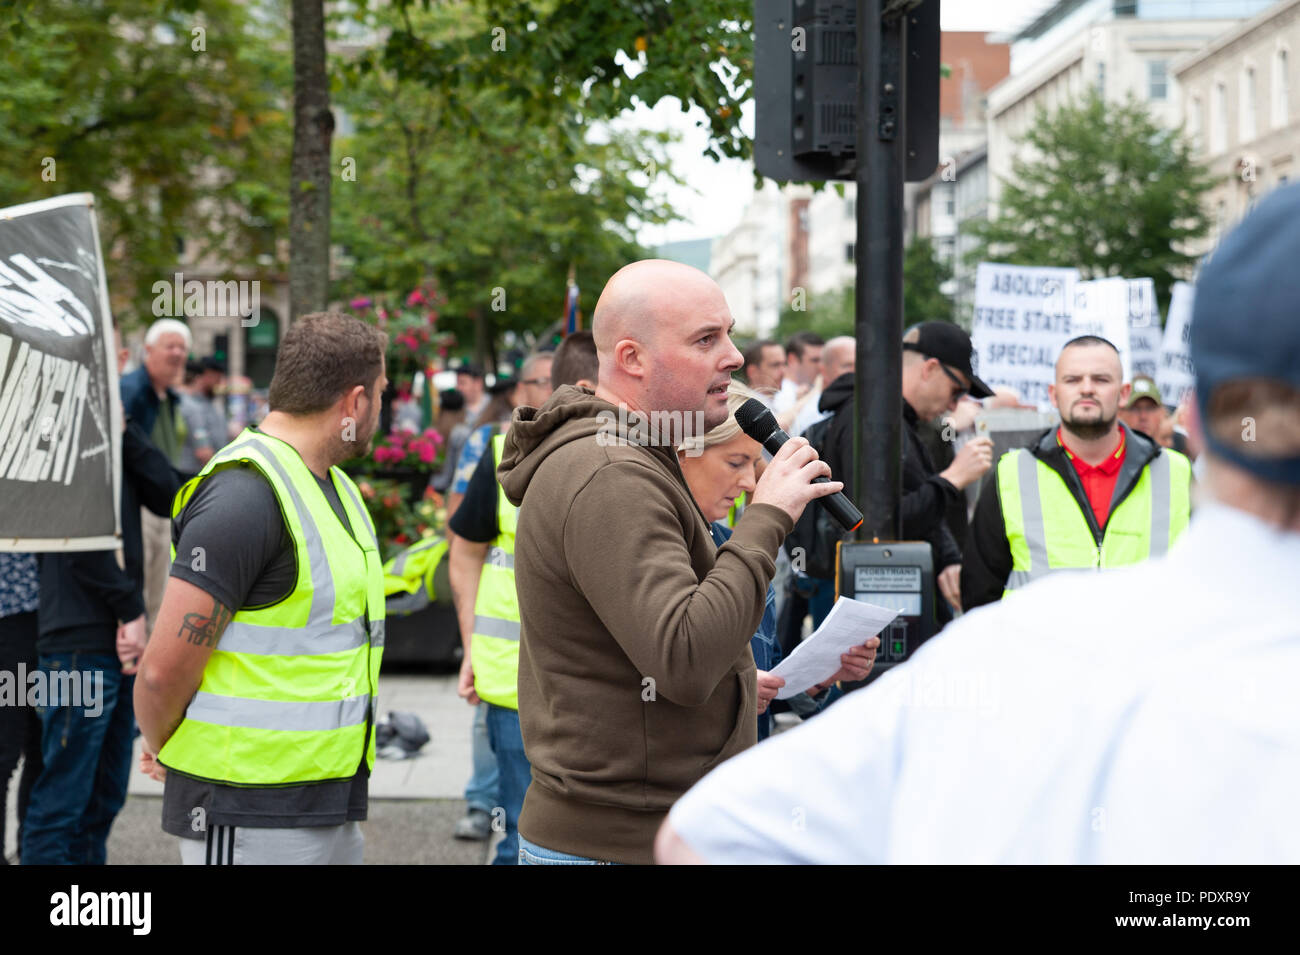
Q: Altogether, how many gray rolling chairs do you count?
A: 0